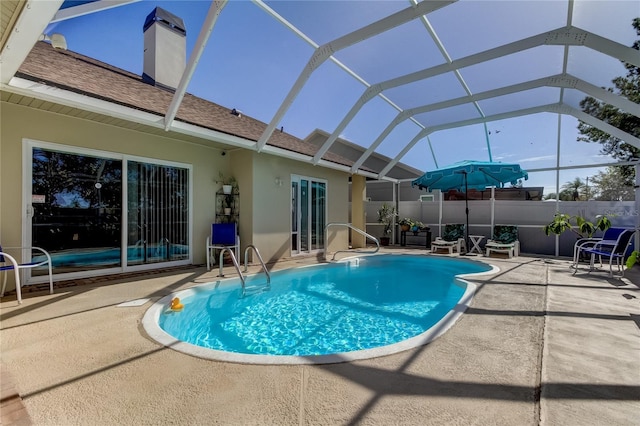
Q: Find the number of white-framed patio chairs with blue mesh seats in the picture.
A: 4